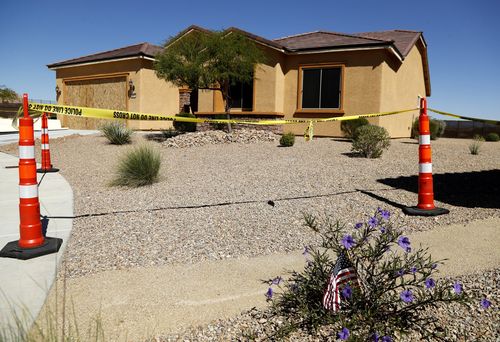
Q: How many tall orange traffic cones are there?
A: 3